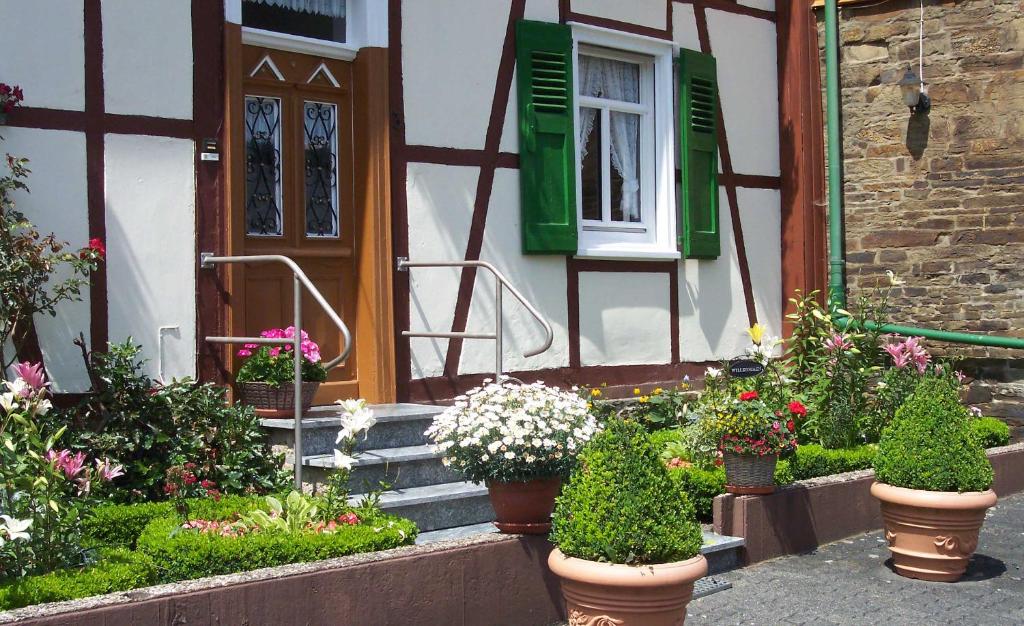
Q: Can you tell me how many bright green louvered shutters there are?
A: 2